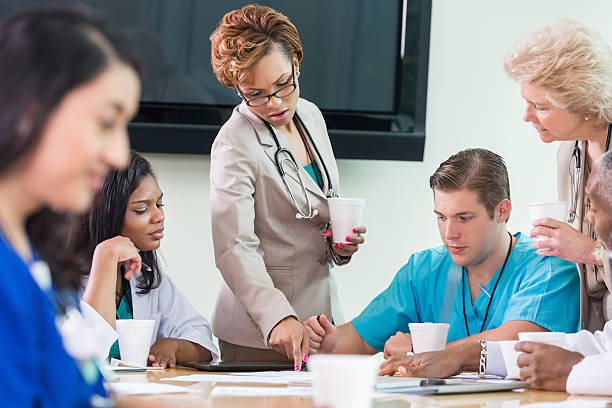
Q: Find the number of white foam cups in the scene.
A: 6